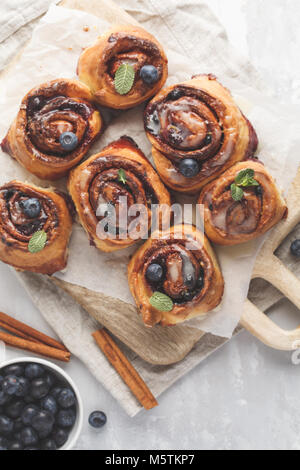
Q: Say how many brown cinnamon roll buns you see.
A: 7